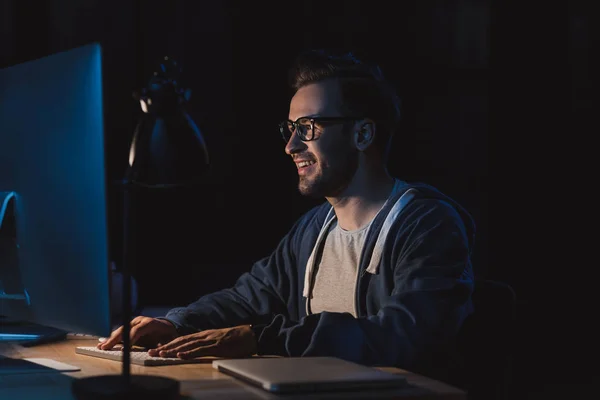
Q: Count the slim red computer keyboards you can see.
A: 0